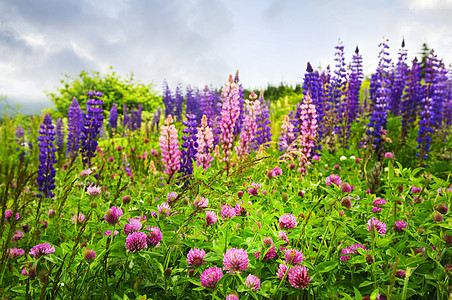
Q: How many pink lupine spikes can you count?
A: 6